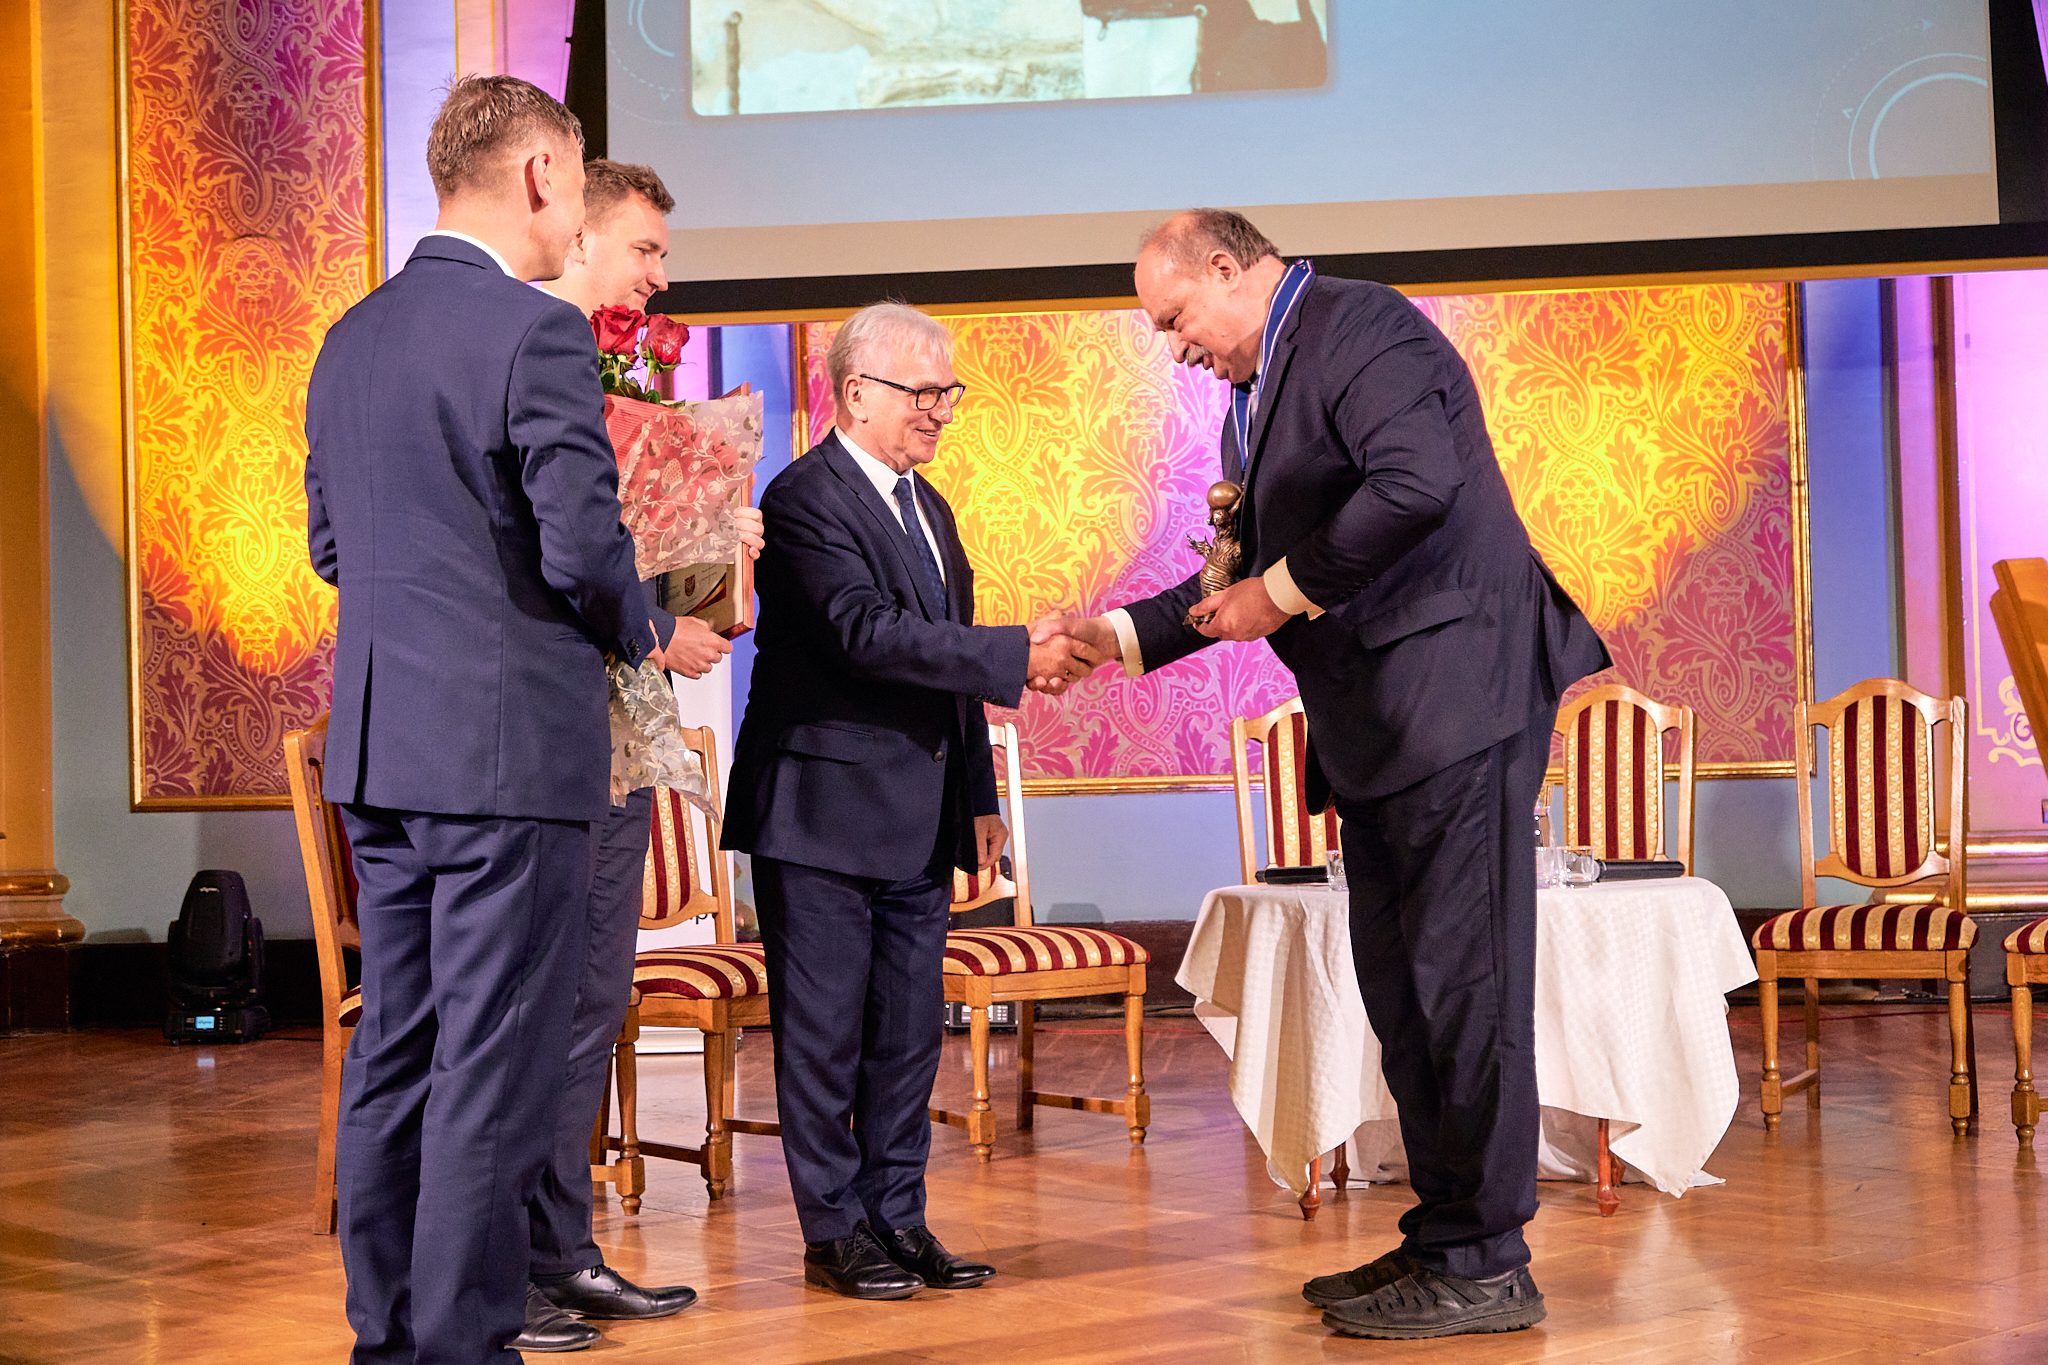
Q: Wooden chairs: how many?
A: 7